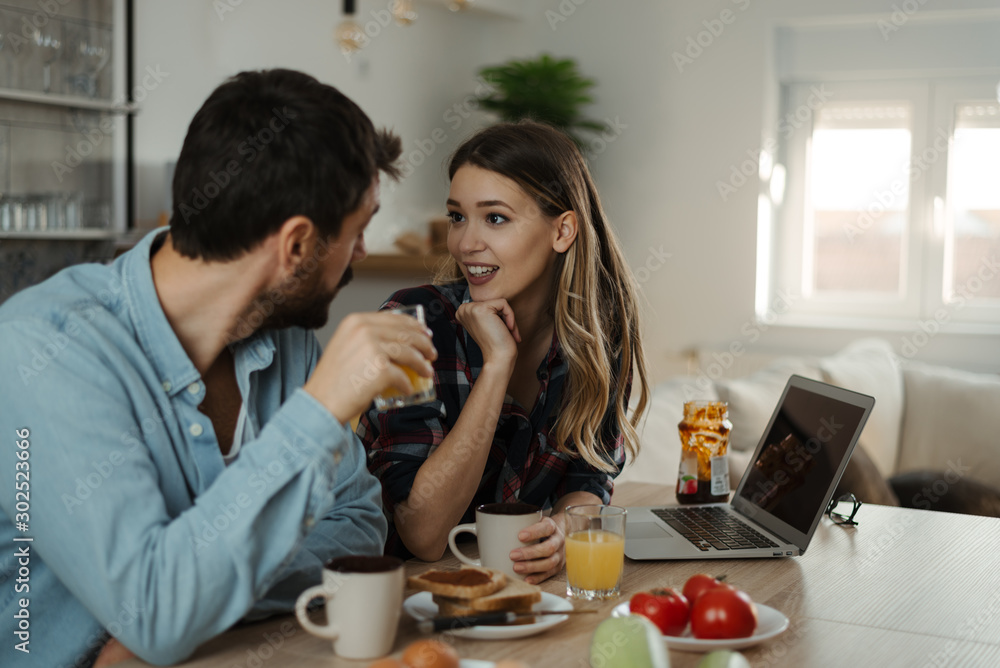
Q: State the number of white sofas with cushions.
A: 1